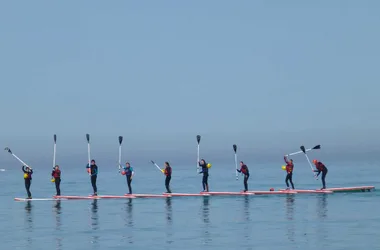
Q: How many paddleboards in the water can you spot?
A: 9